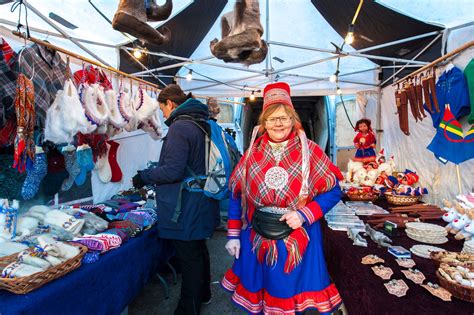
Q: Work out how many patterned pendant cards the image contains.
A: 6